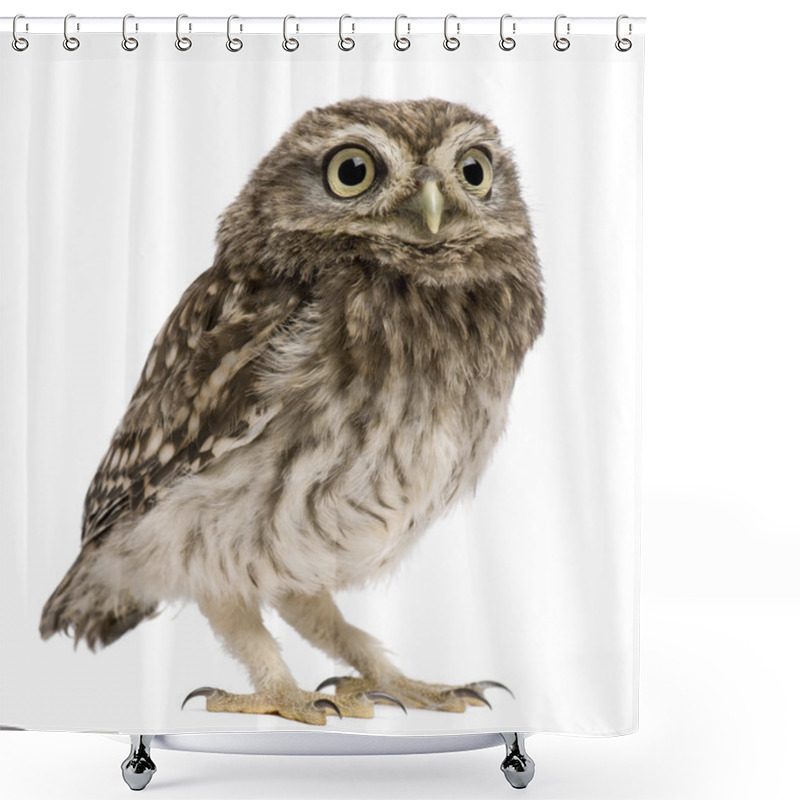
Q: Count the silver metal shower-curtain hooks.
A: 12